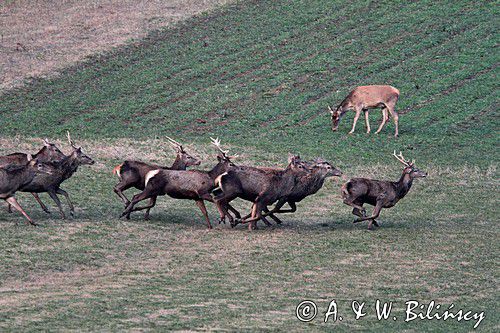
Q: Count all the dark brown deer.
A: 8